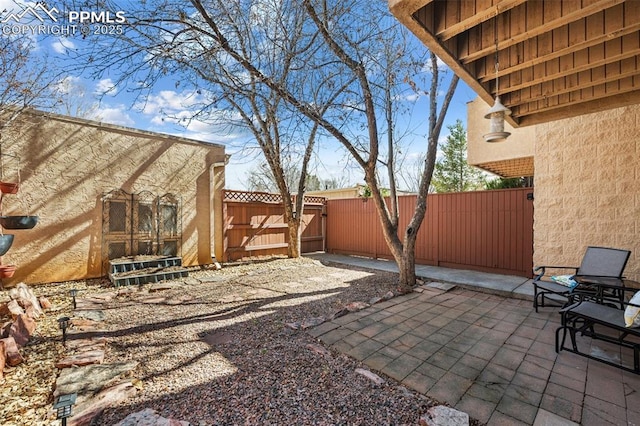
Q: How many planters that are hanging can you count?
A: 4